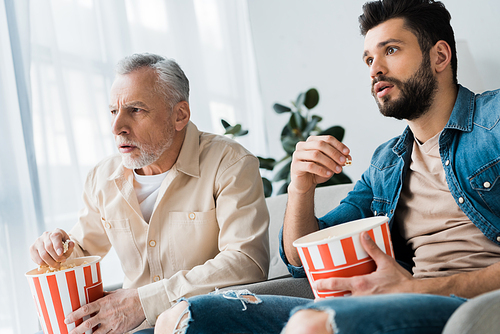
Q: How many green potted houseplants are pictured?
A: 1